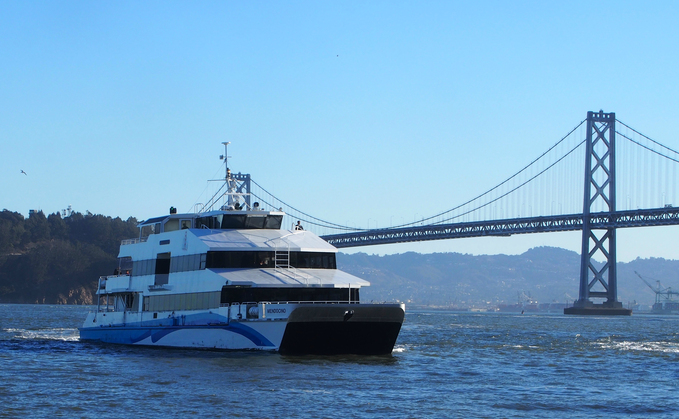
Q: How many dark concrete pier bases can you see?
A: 1